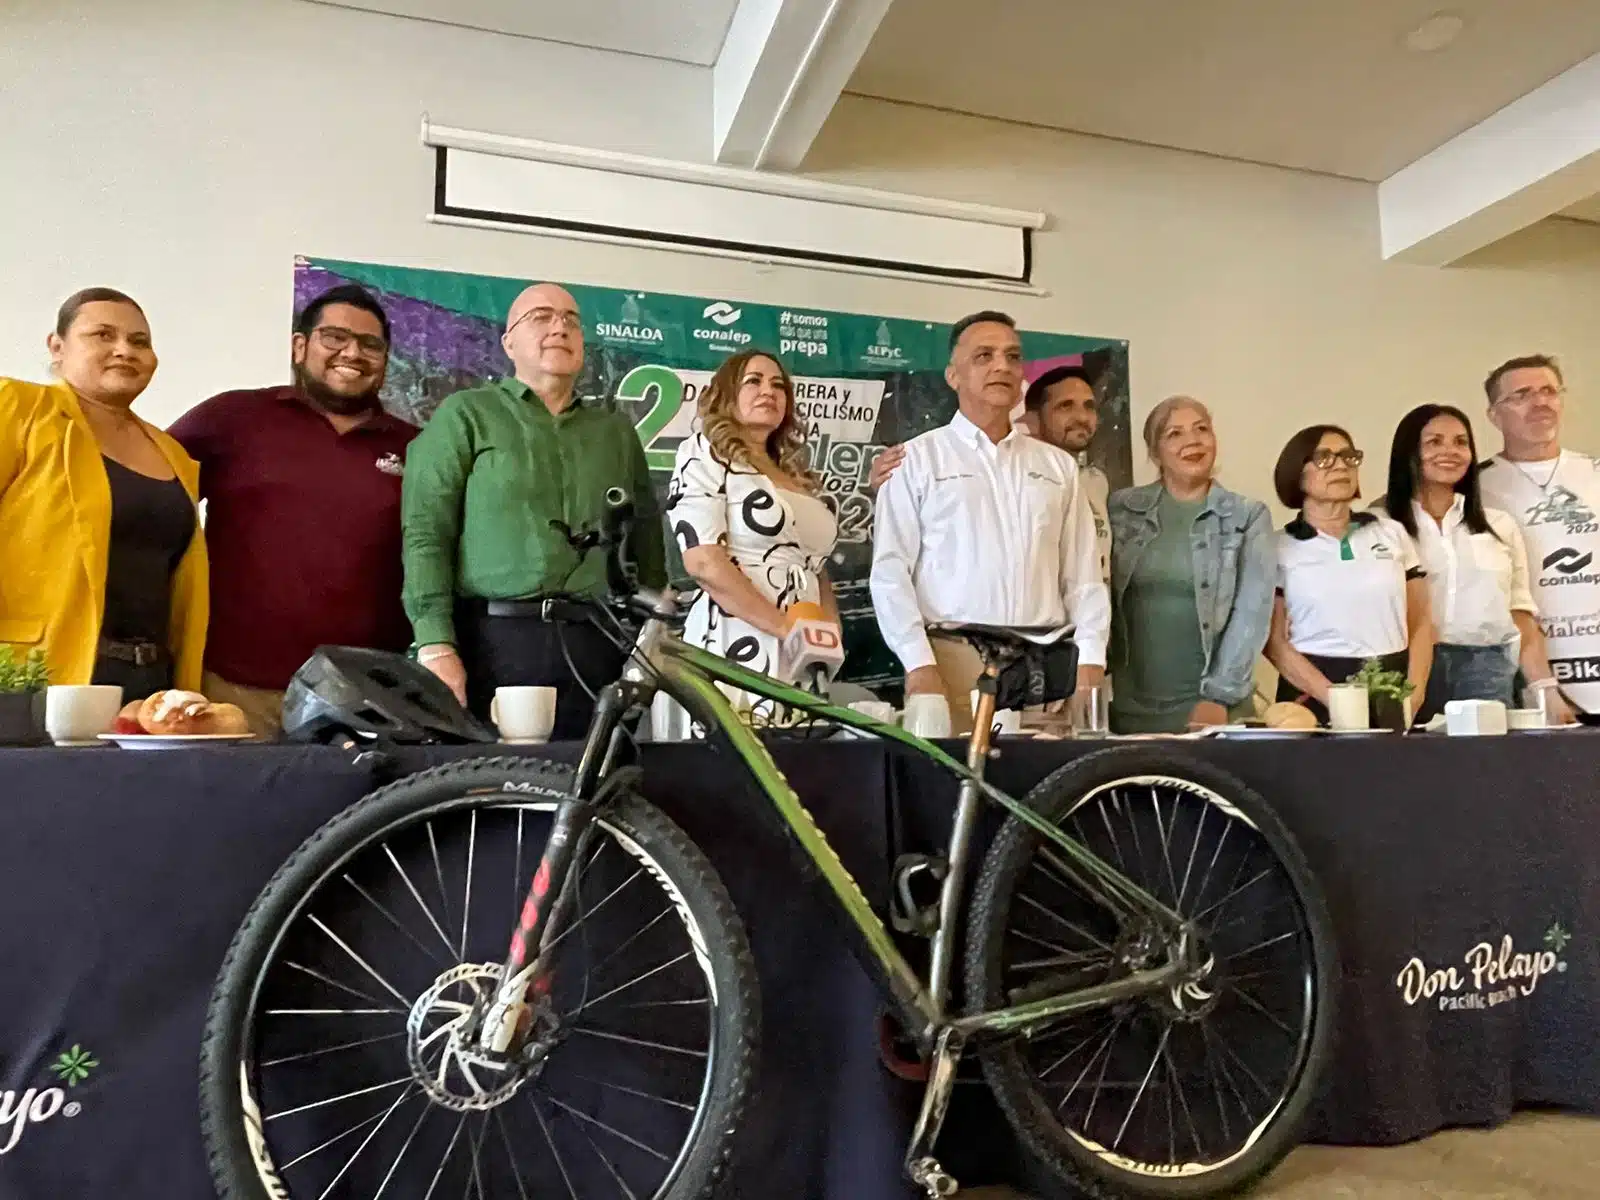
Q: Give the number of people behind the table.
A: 10